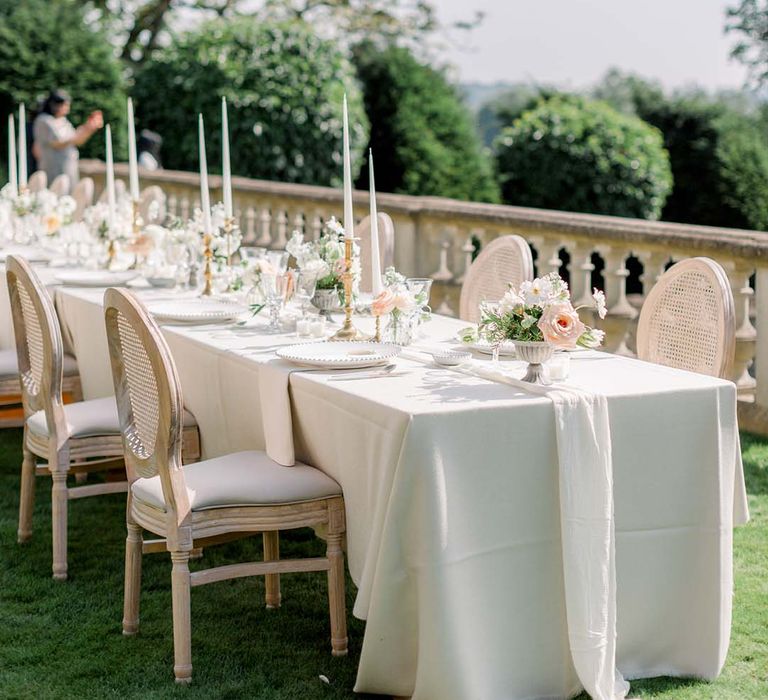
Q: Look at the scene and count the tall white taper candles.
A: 8